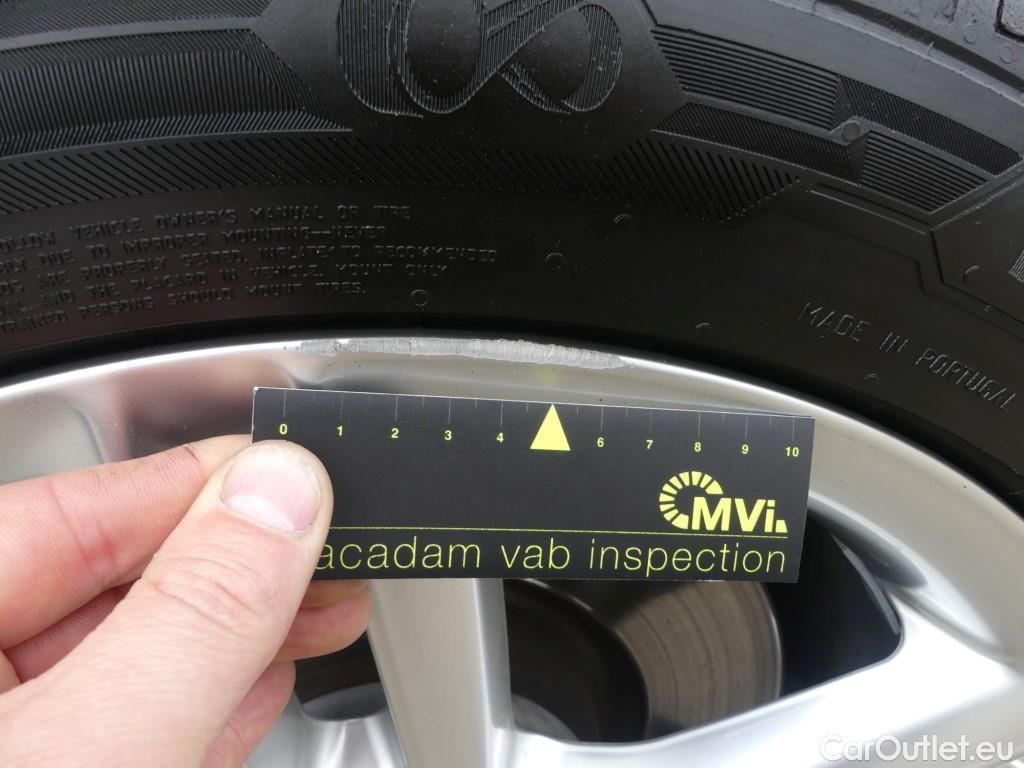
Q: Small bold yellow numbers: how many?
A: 10